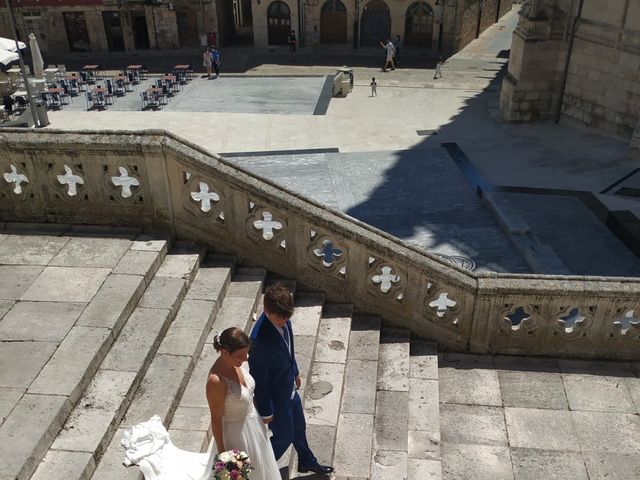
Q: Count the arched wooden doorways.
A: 4